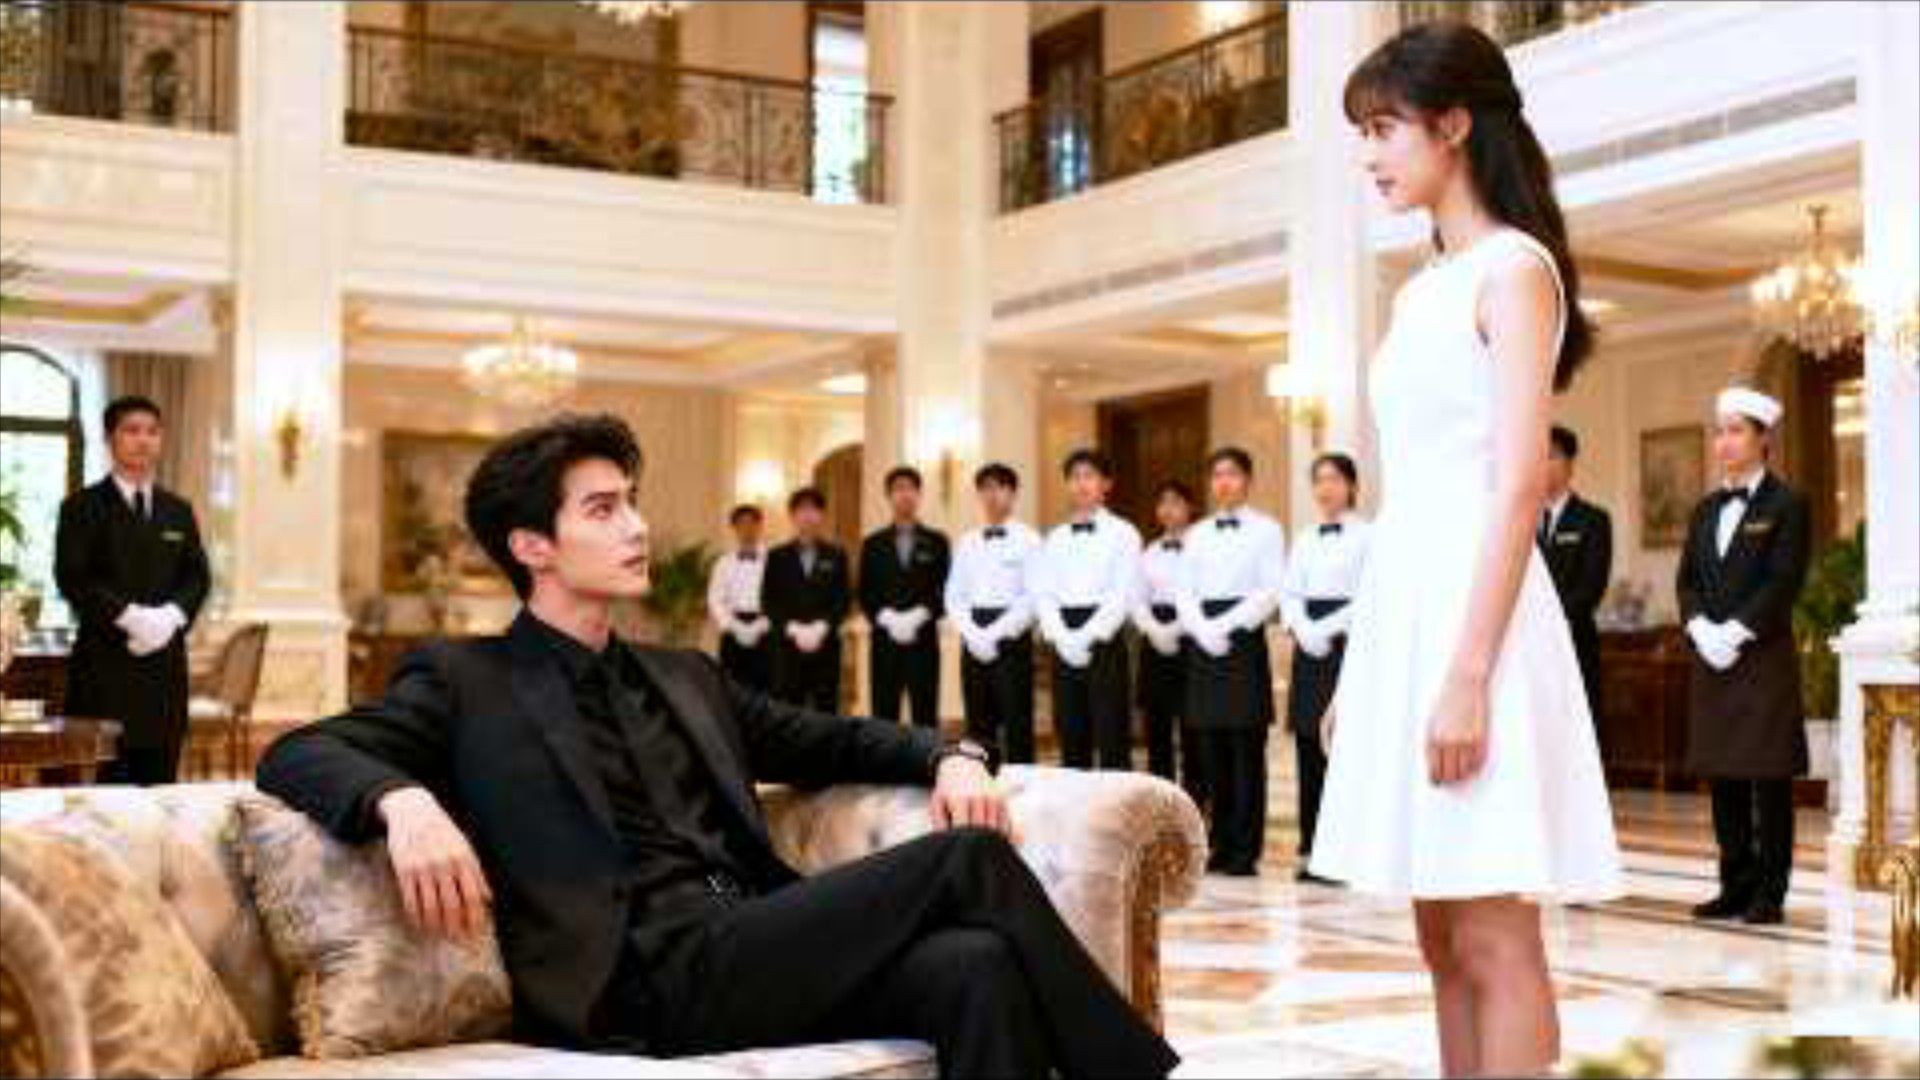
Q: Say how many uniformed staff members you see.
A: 11